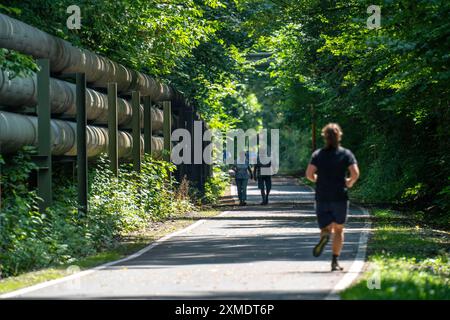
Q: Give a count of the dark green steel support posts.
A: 6